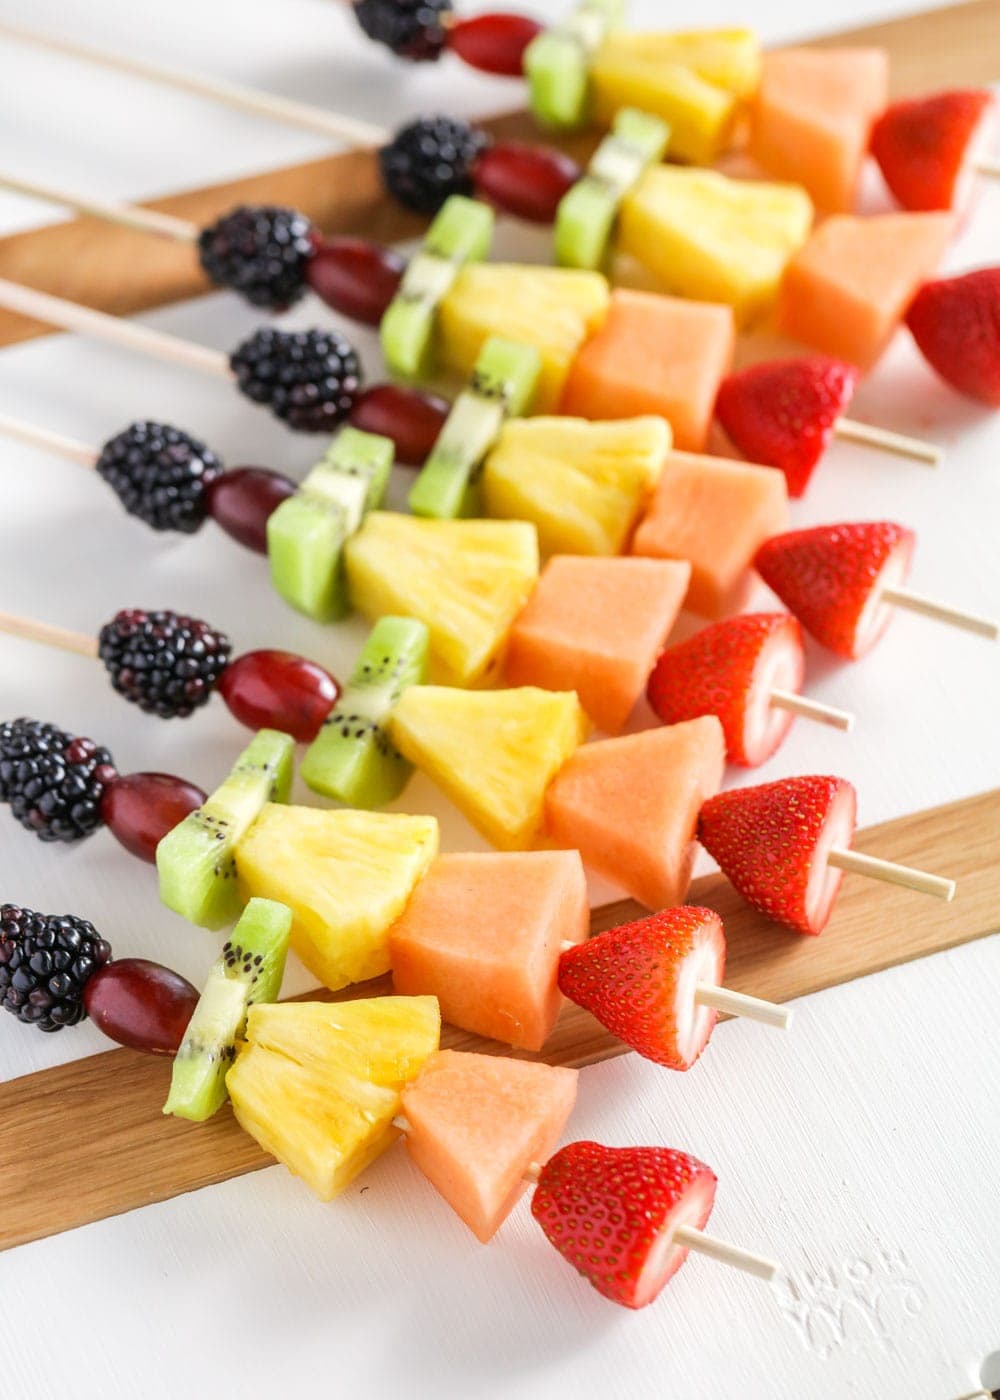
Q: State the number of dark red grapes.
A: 8